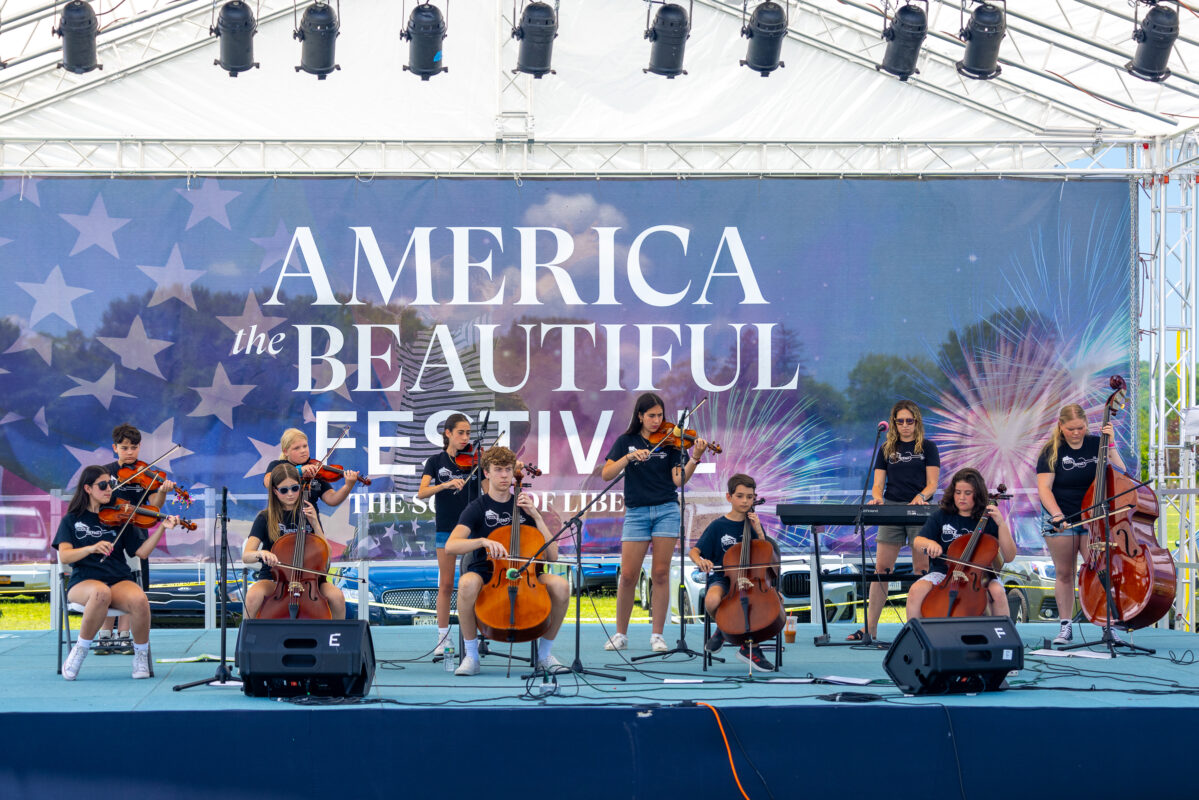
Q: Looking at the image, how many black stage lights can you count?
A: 10